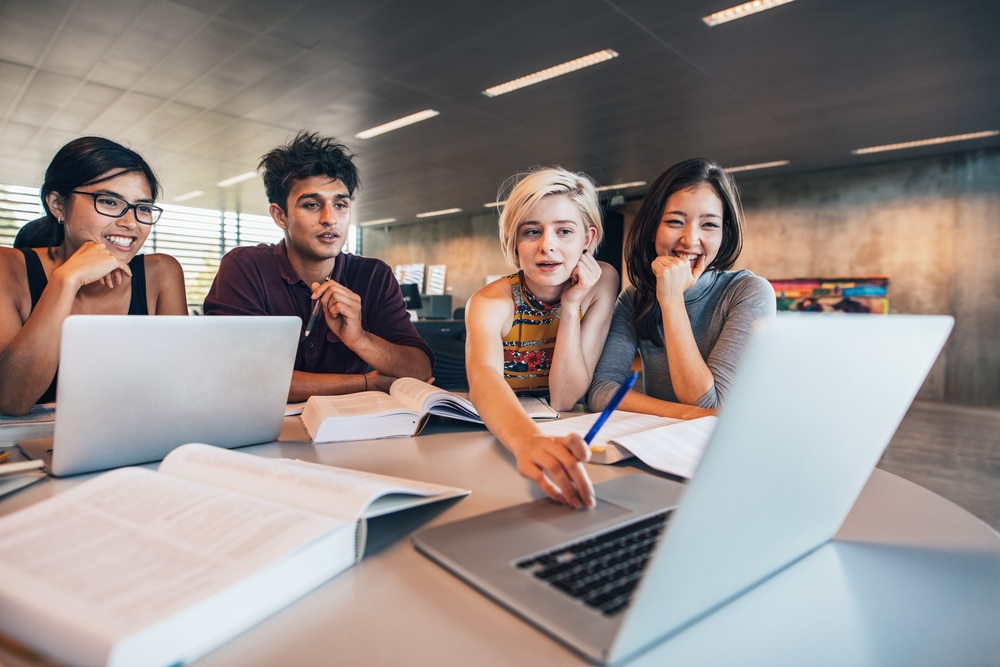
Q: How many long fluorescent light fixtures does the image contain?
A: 11